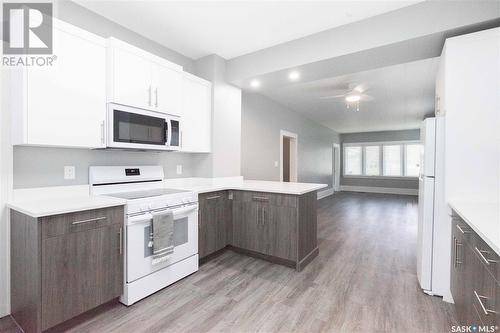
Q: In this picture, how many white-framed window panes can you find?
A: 4